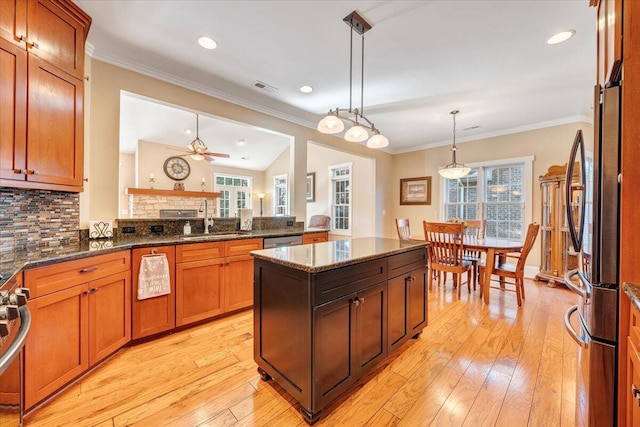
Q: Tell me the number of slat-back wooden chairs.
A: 4